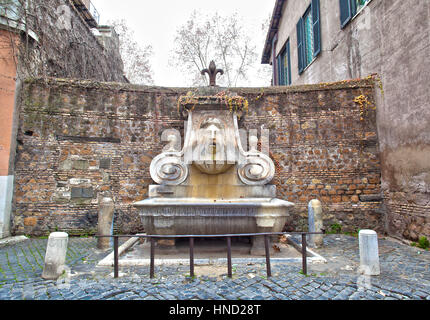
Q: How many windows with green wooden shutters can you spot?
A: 3